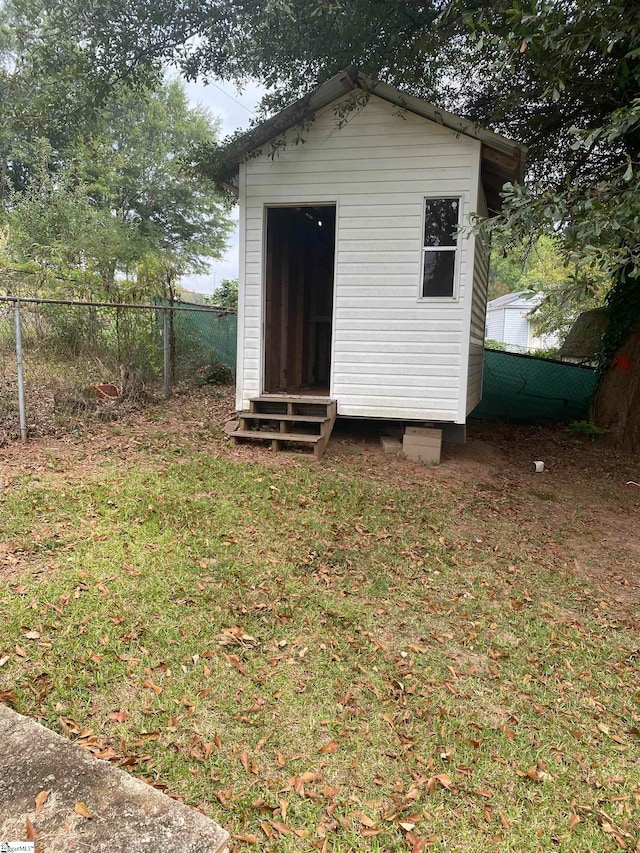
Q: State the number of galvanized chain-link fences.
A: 1